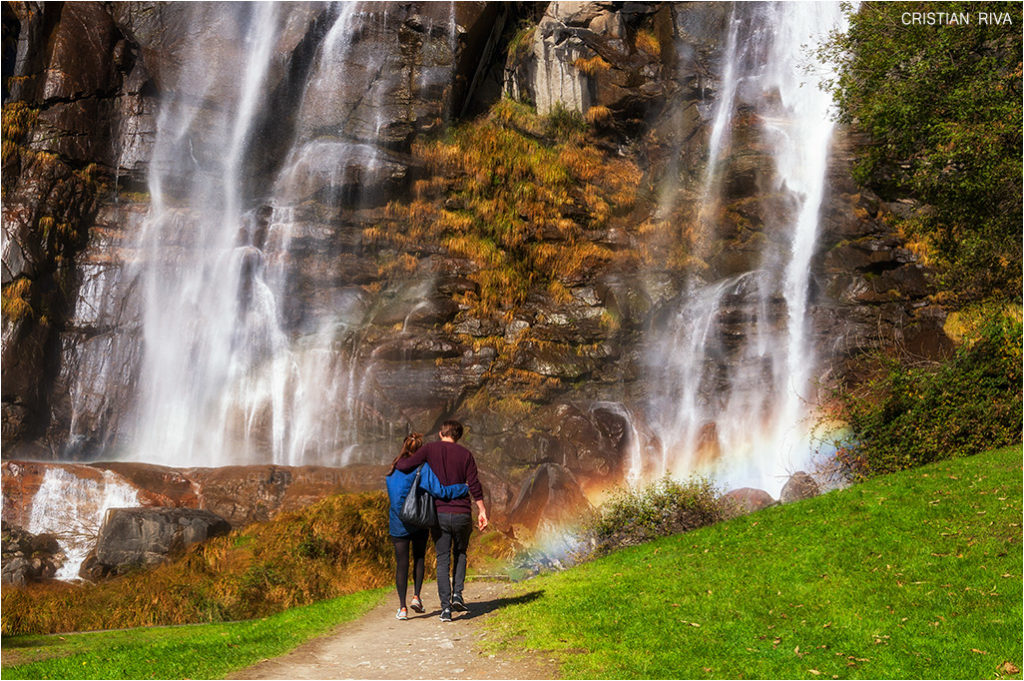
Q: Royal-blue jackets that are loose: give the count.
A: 1